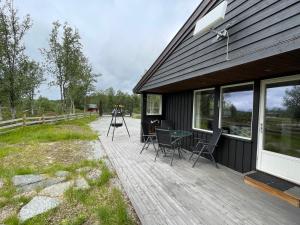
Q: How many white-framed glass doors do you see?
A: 1